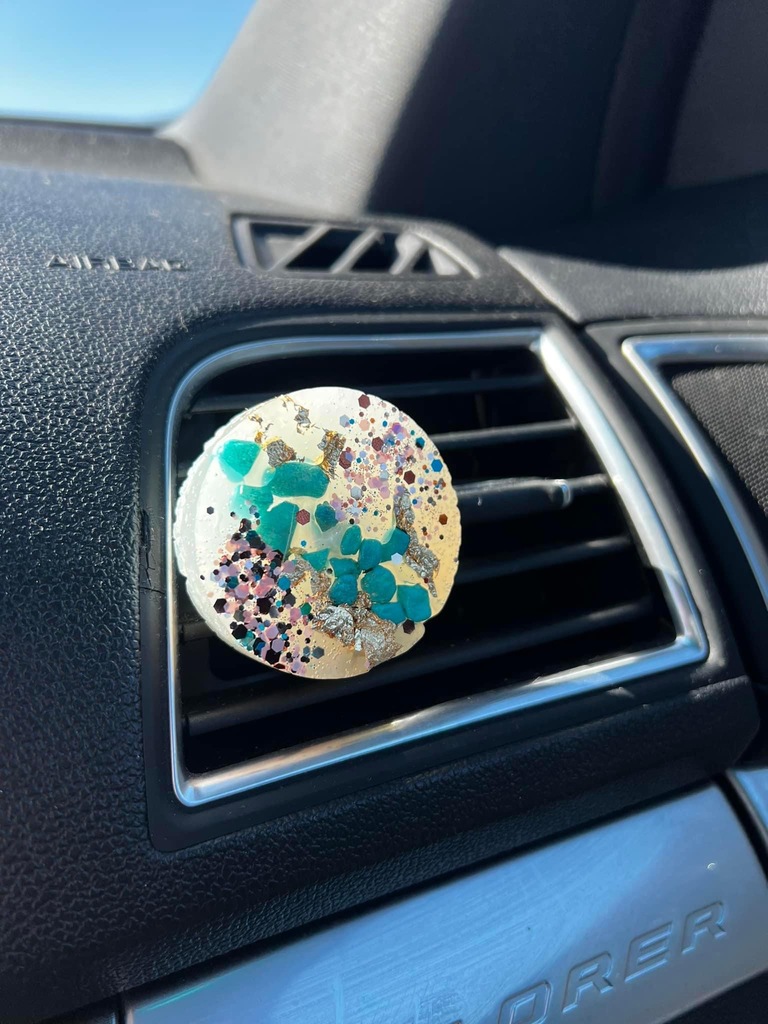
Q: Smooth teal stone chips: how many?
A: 14